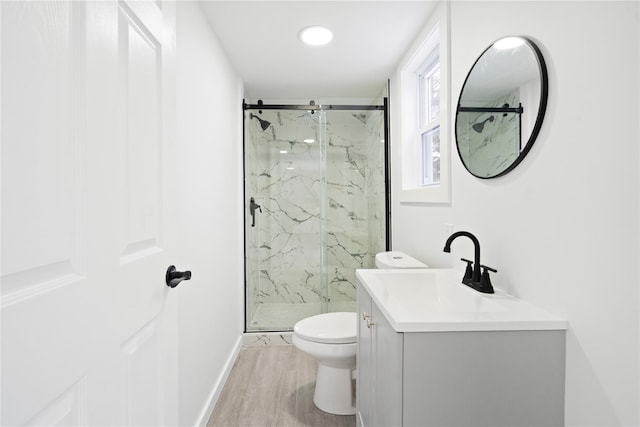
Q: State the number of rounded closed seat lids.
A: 1